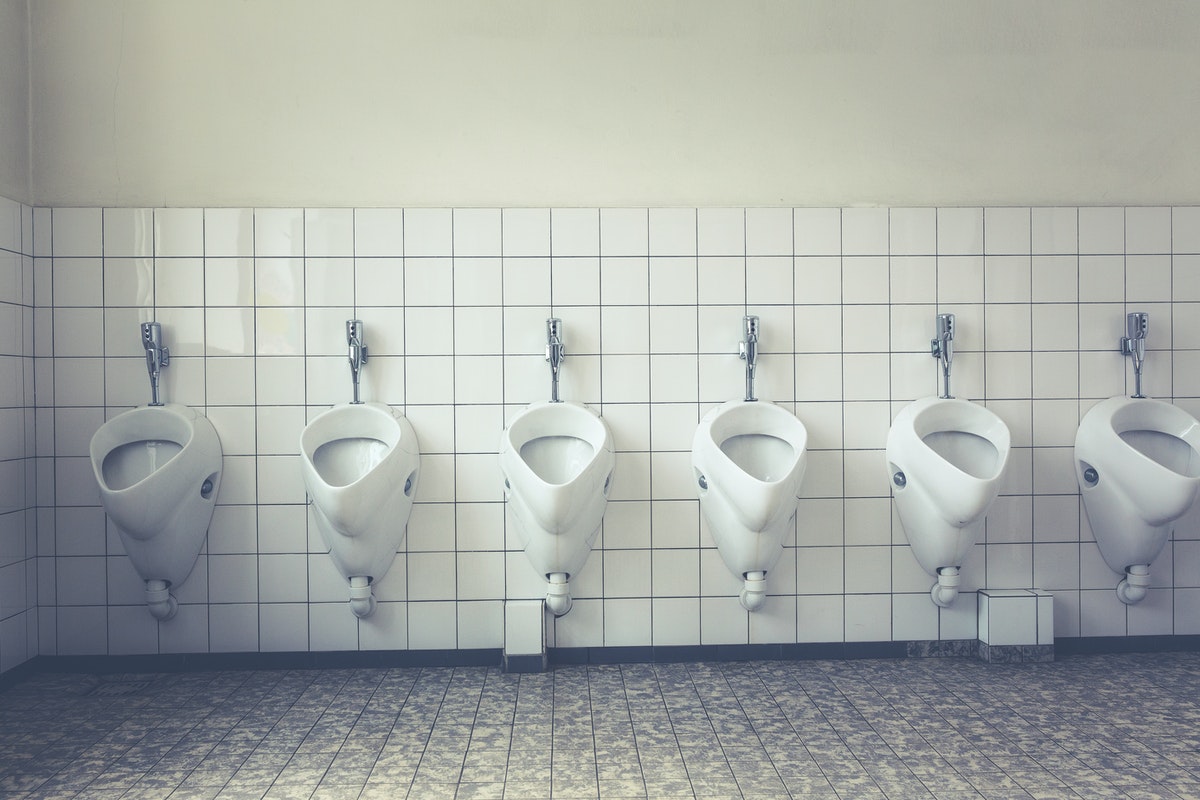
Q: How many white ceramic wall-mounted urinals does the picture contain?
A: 6